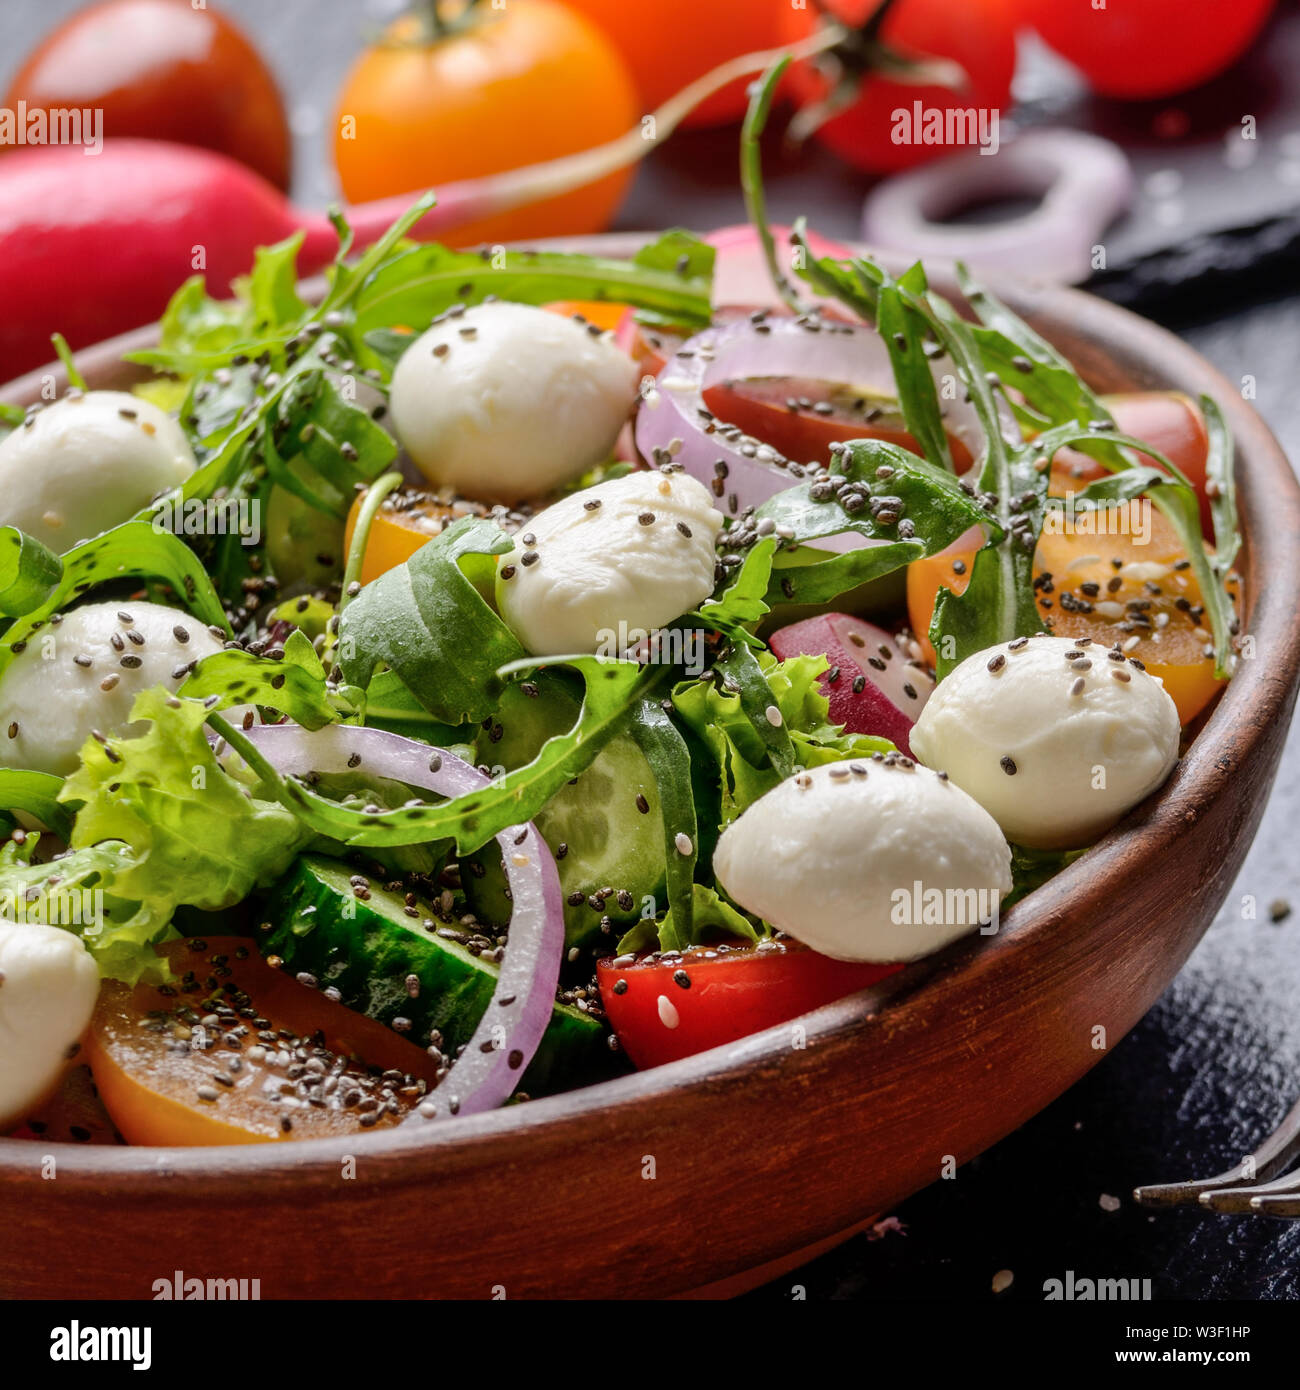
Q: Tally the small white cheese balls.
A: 7